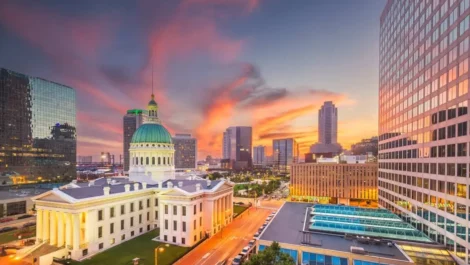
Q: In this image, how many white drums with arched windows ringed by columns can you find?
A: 1